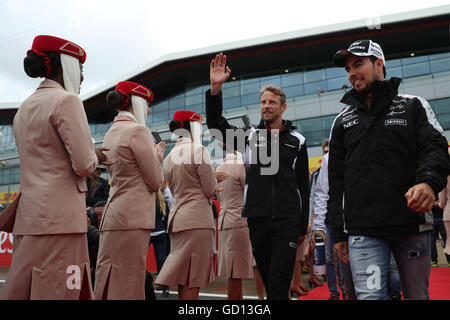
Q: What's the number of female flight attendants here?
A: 4